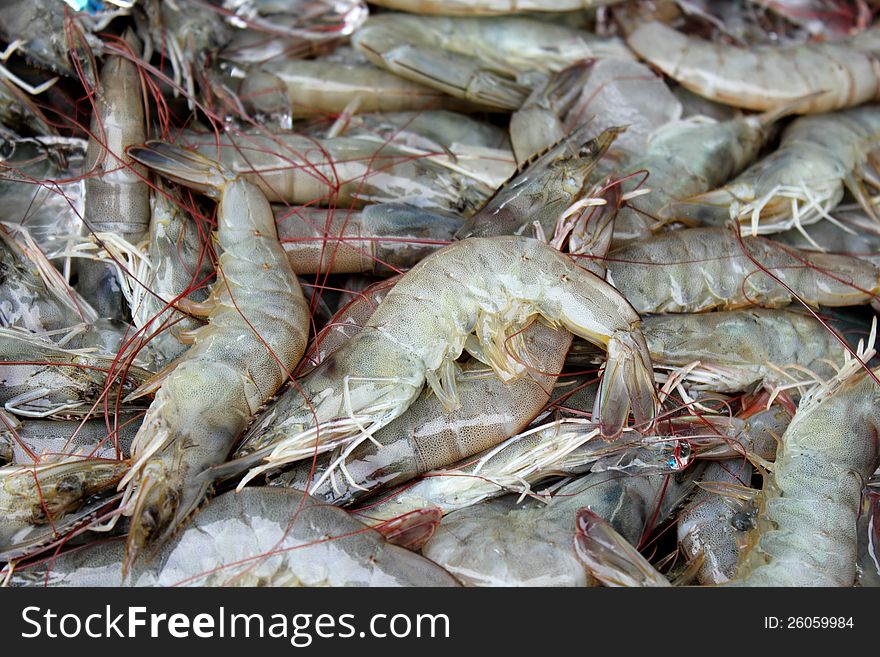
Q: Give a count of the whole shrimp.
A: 2